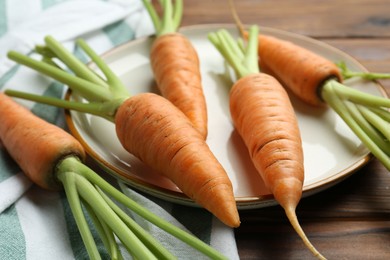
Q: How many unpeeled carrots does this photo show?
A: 5